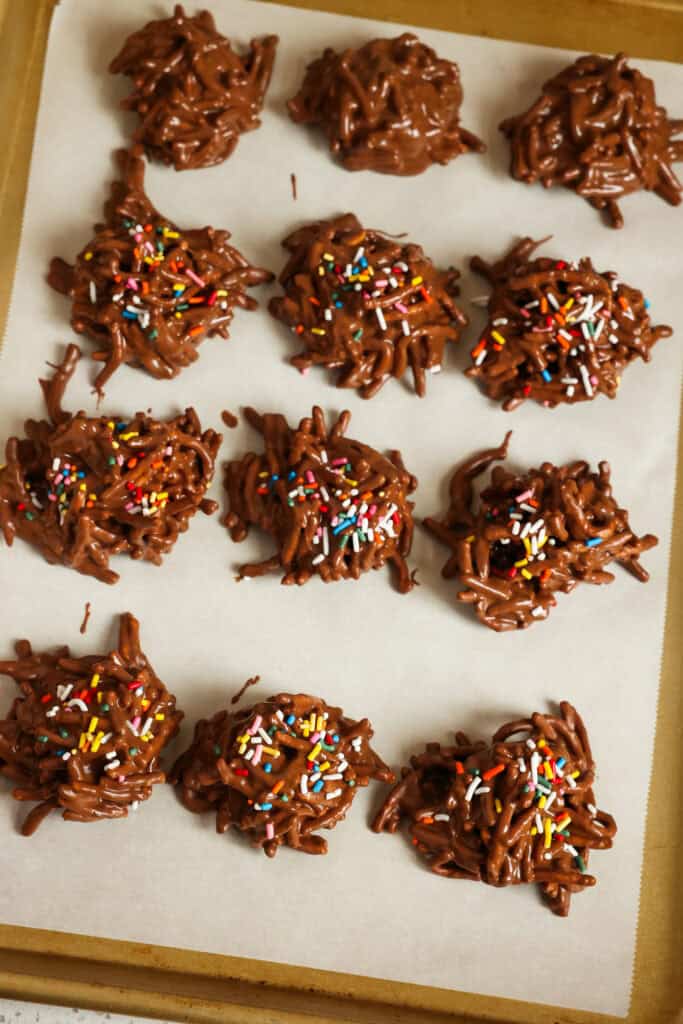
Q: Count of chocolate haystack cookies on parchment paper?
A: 12